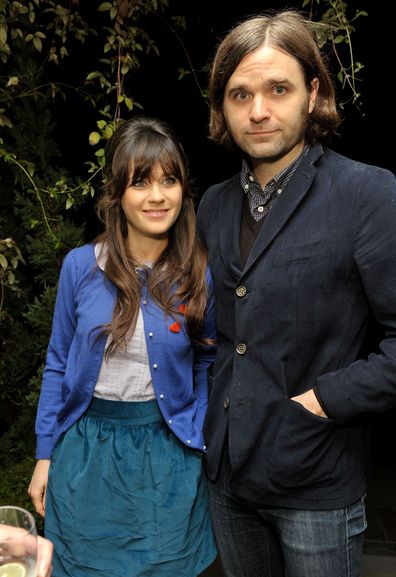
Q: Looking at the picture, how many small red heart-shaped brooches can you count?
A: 2